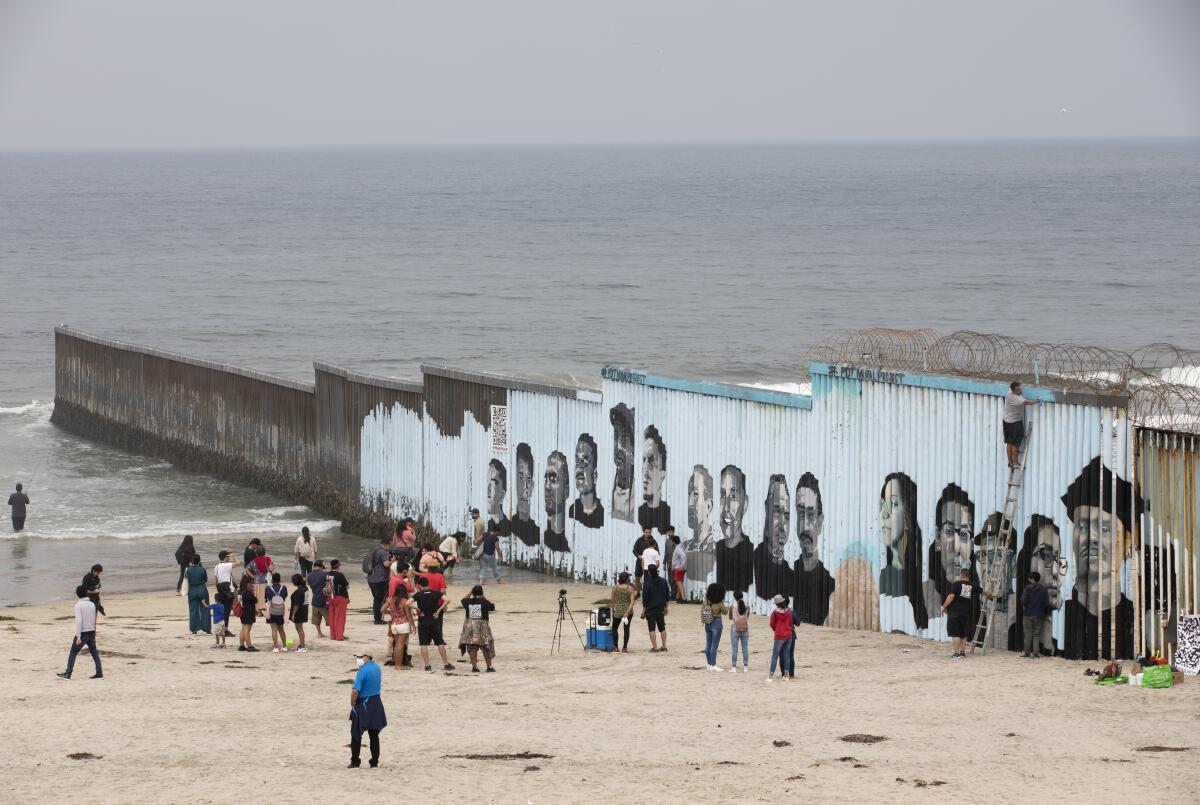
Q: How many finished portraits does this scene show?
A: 15